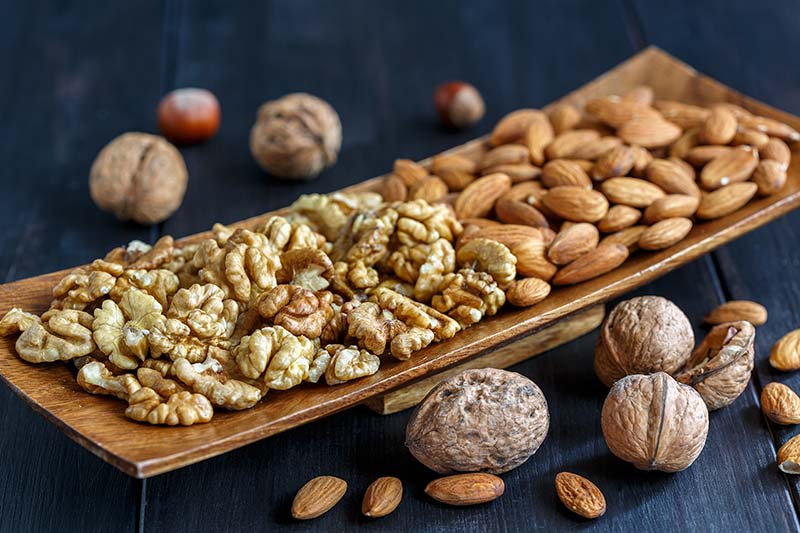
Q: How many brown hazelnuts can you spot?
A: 2